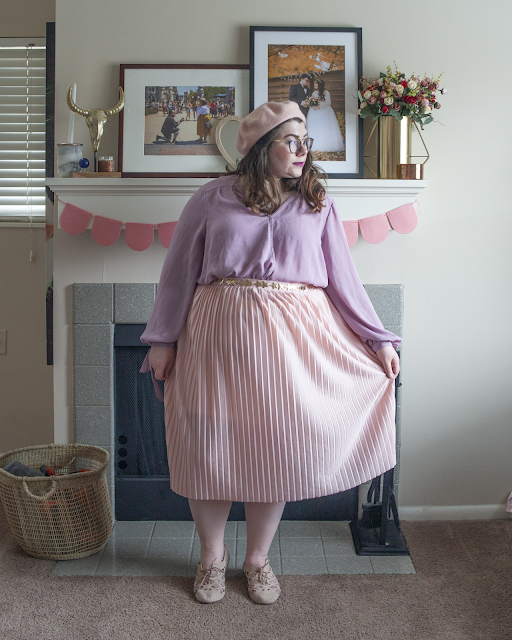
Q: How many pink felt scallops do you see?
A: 7